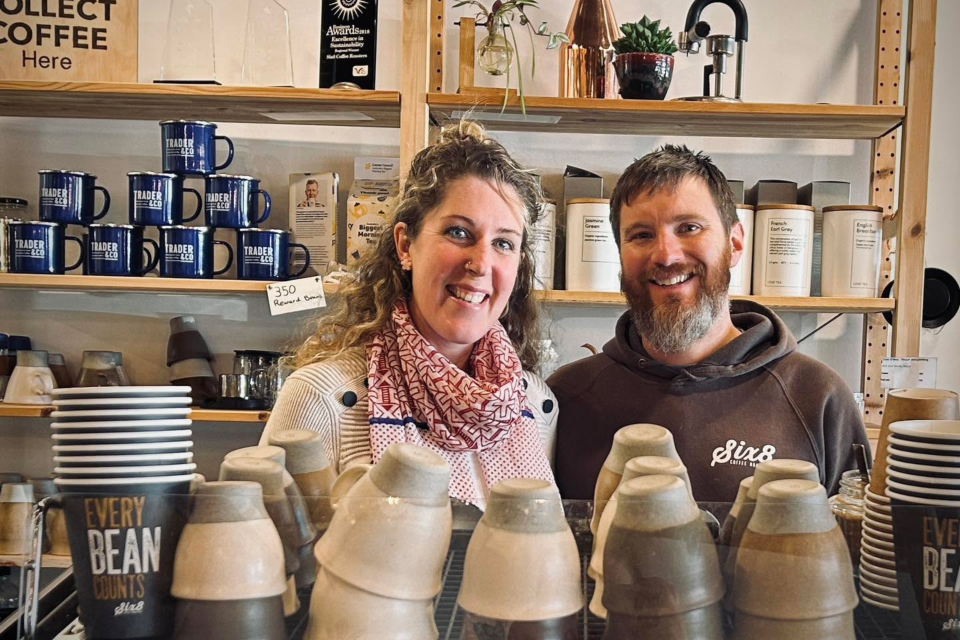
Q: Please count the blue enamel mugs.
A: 8